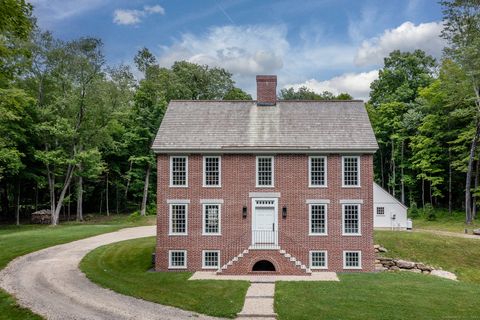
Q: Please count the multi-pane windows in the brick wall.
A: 13